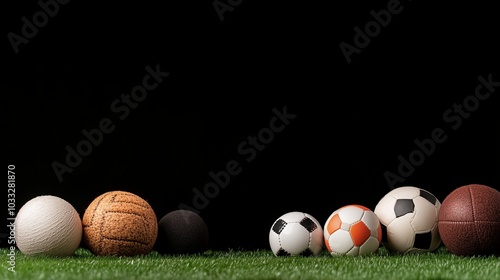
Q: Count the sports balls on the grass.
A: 7